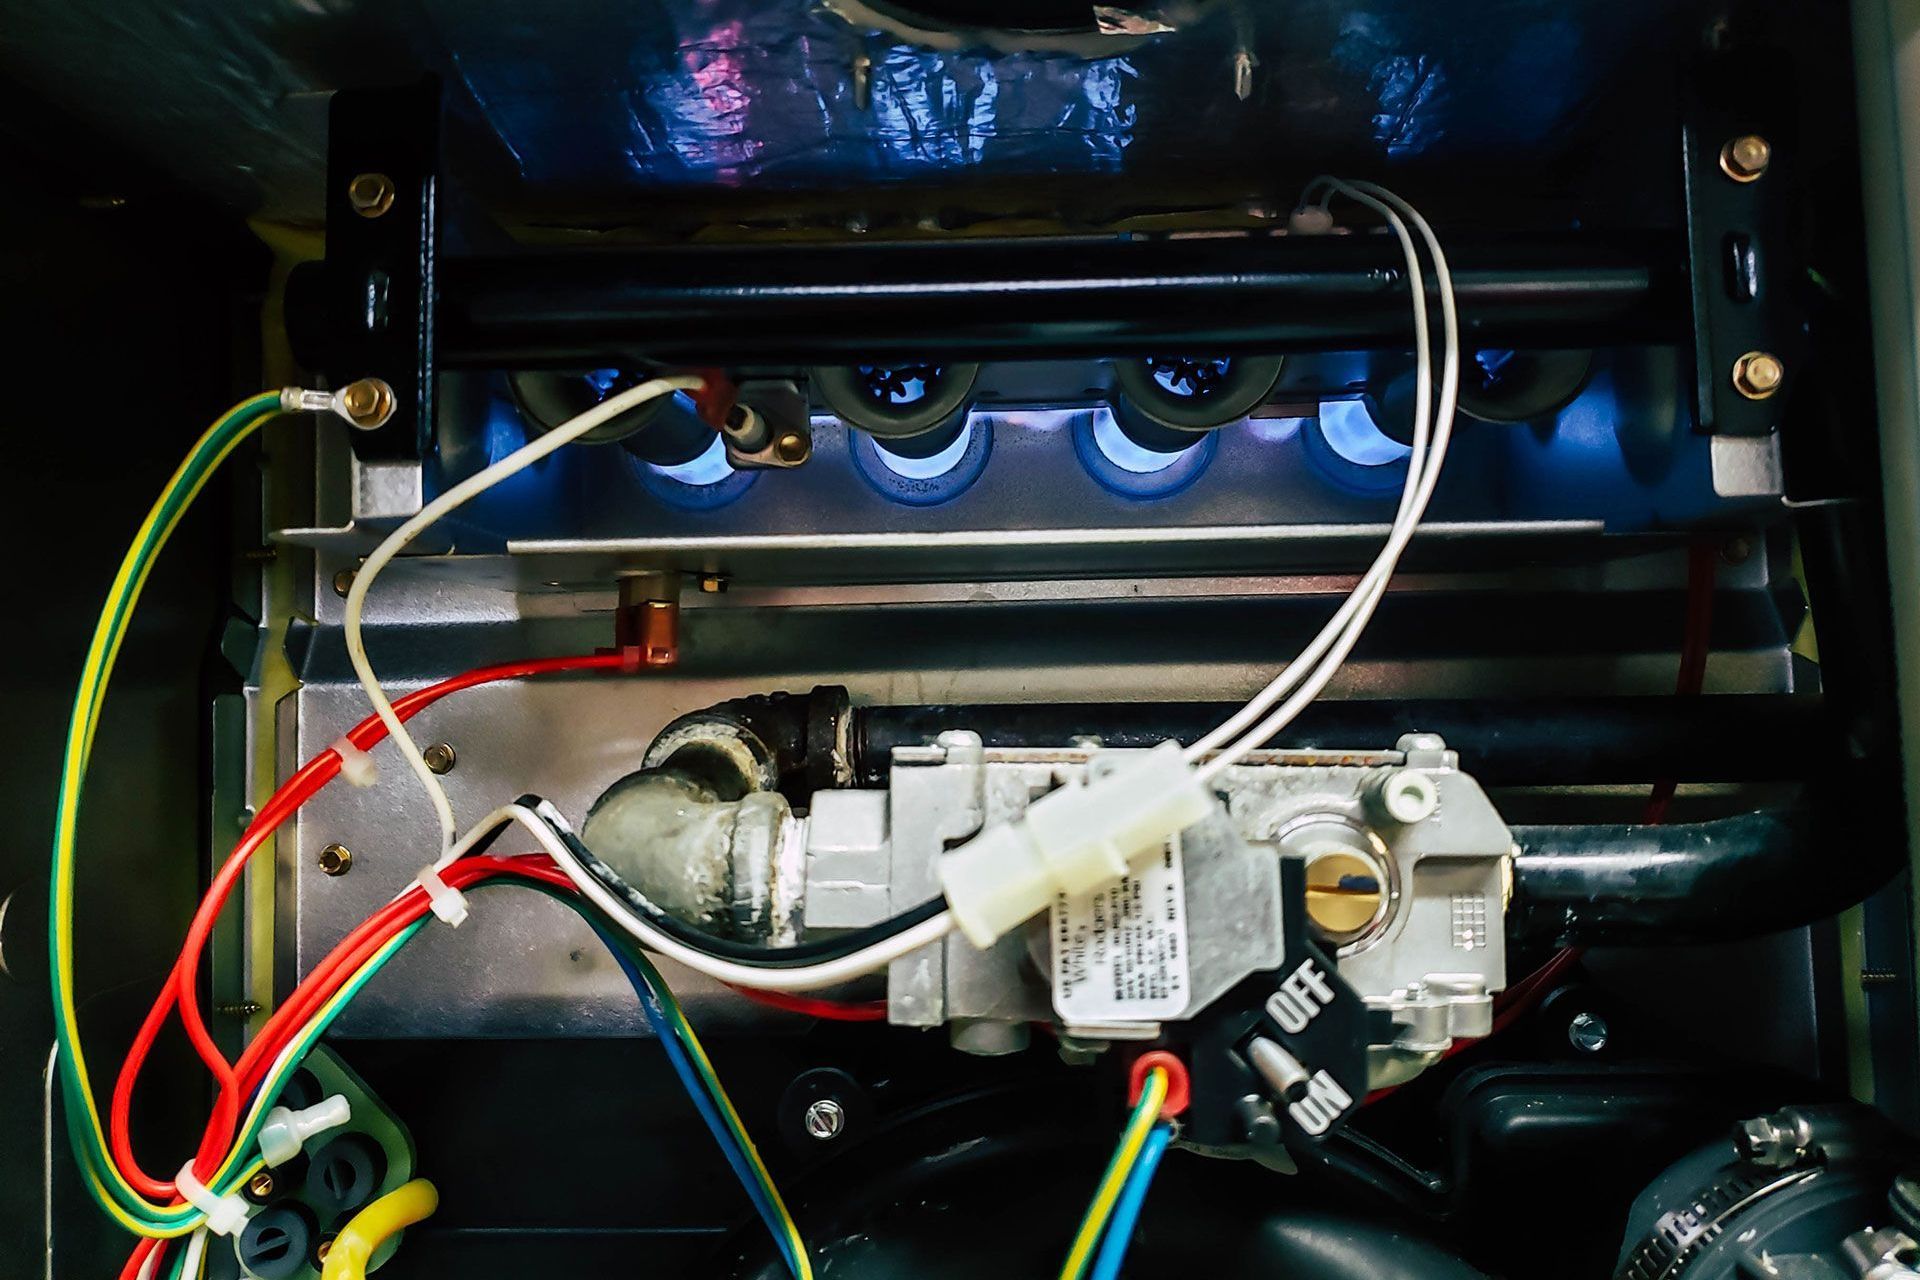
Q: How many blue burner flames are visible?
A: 4